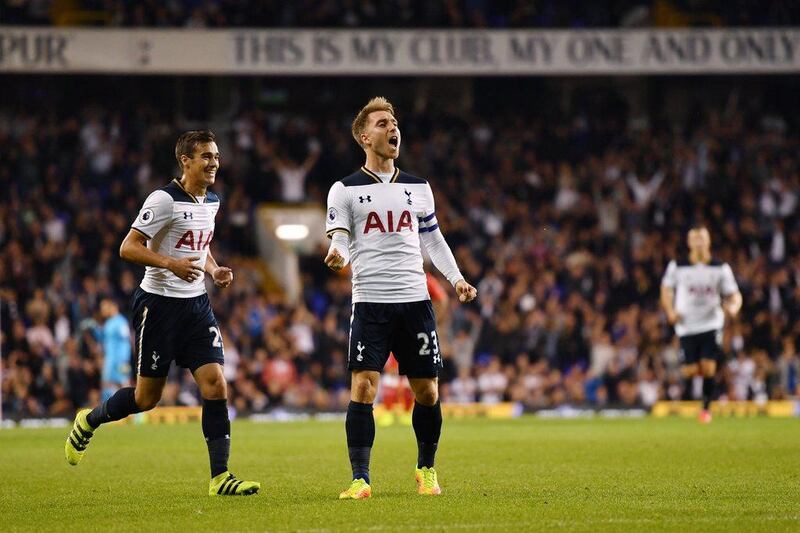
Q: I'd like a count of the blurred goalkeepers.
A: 1